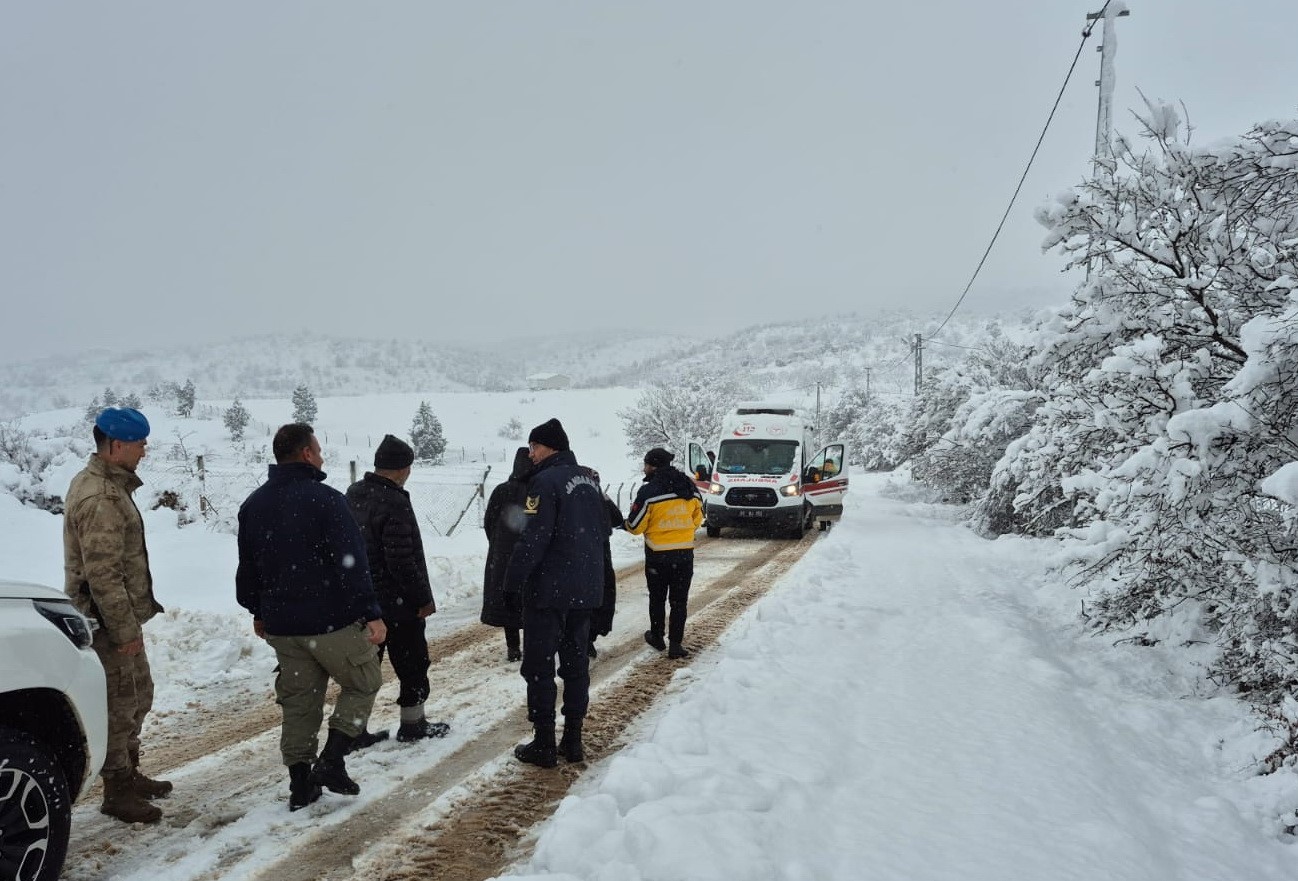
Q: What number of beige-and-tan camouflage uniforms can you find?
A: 1